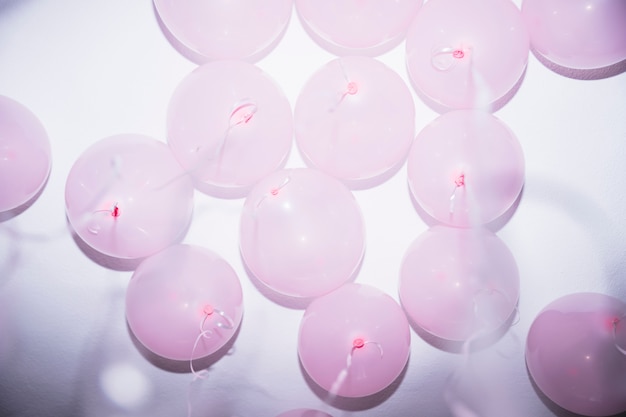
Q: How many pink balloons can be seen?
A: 15